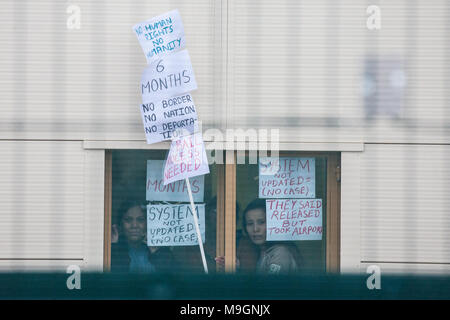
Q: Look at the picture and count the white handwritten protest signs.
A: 8